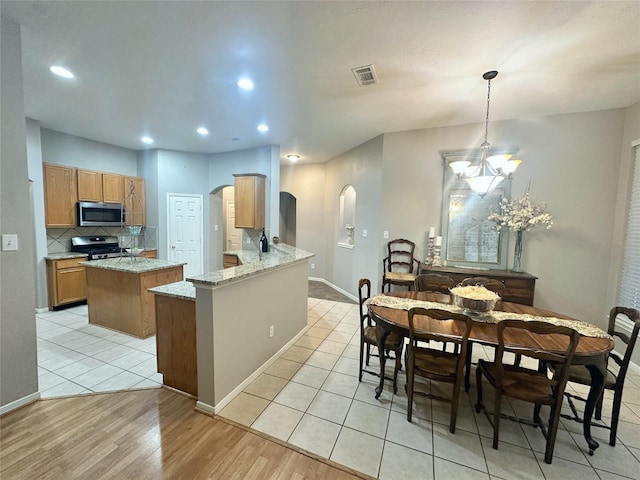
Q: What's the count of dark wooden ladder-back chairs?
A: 7